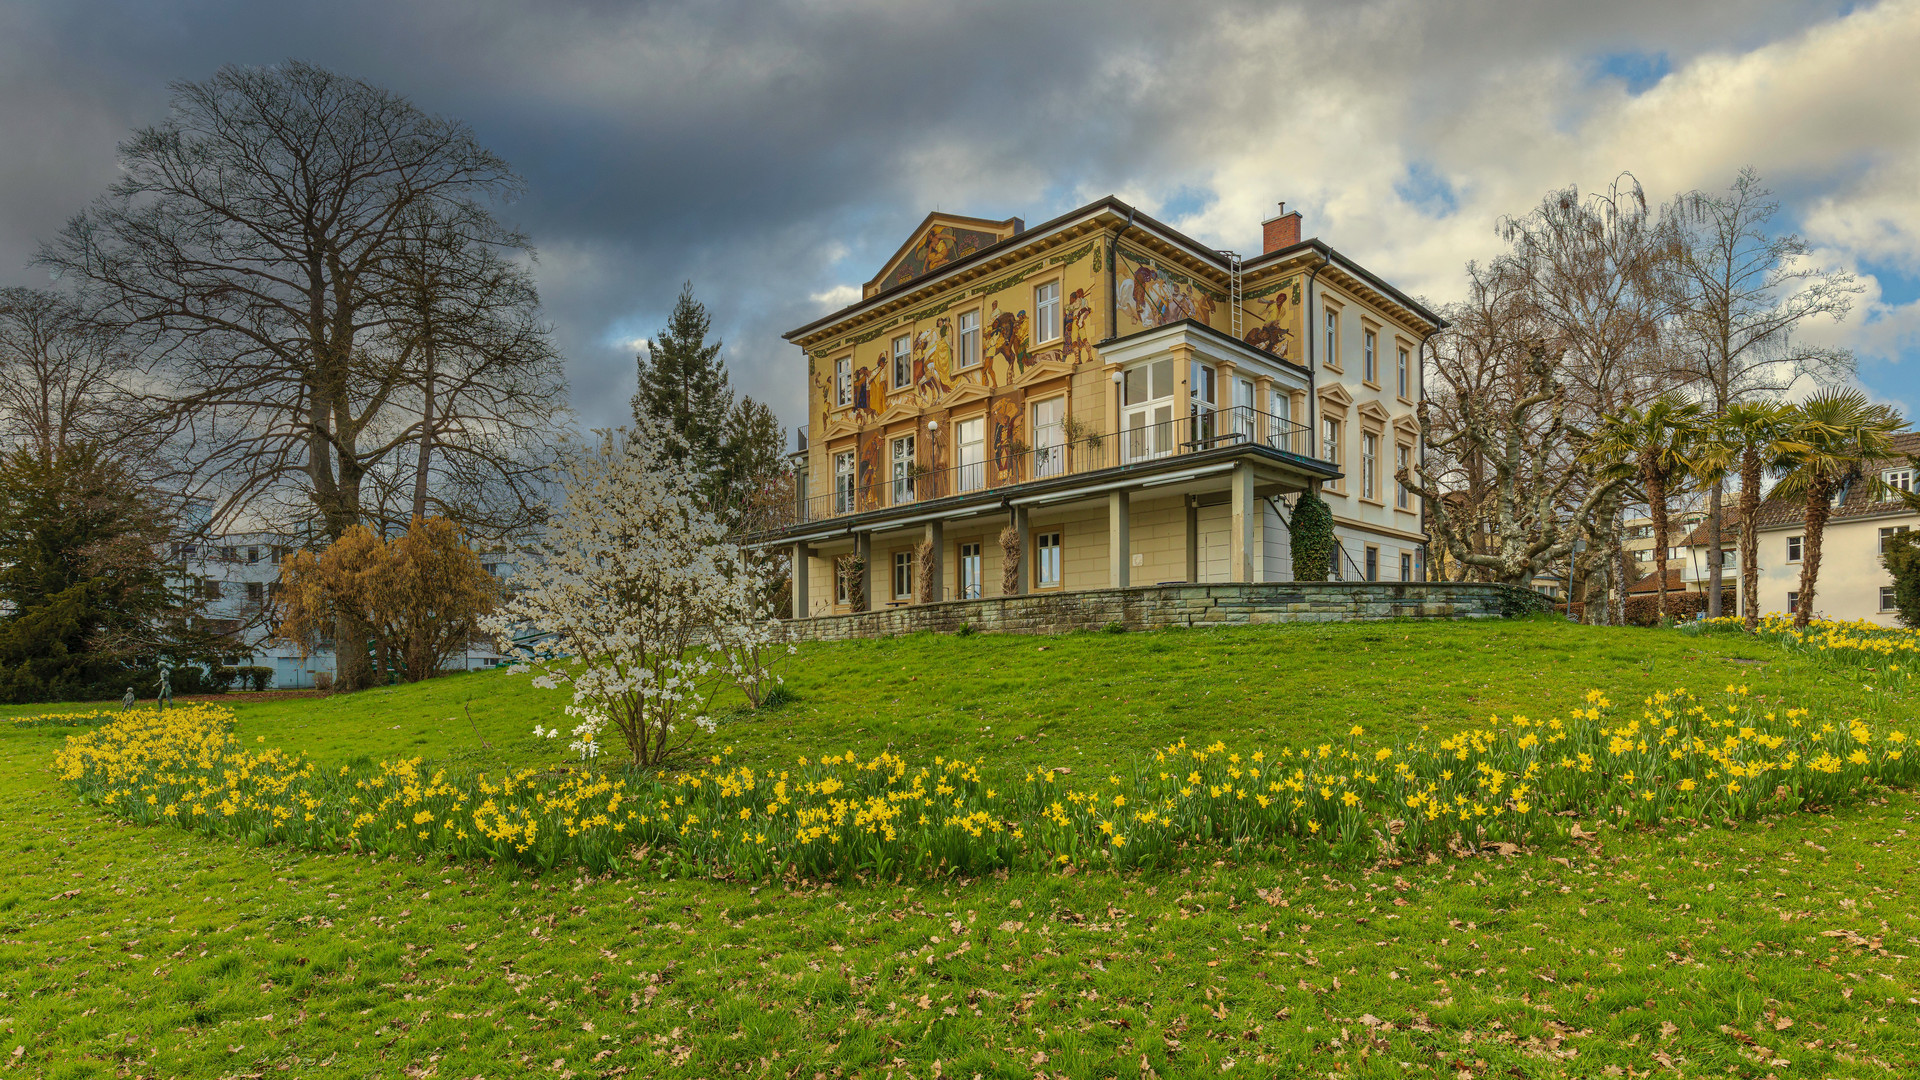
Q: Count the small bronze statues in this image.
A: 2